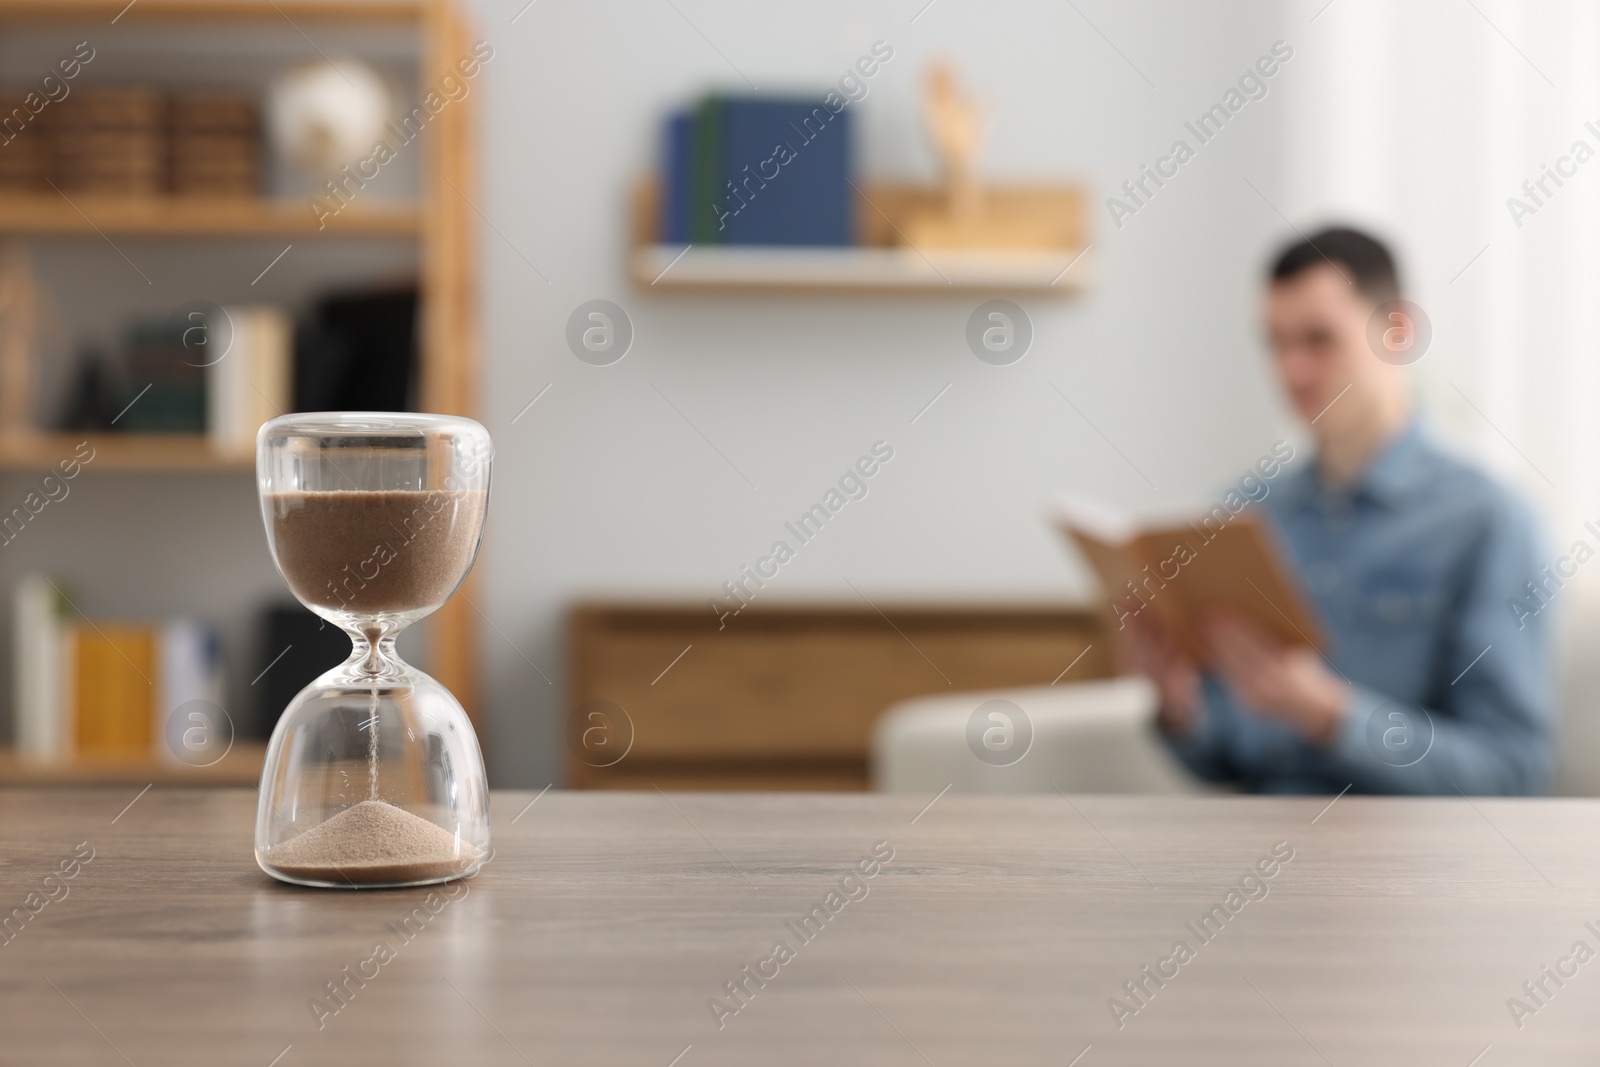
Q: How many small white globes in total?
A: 1